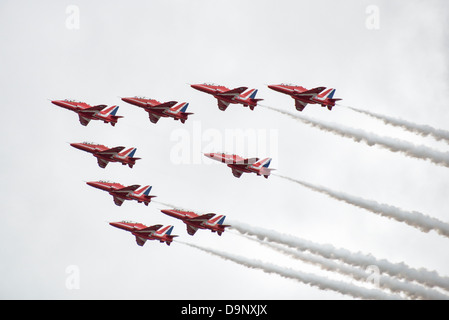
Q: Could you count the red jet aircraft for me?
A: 9